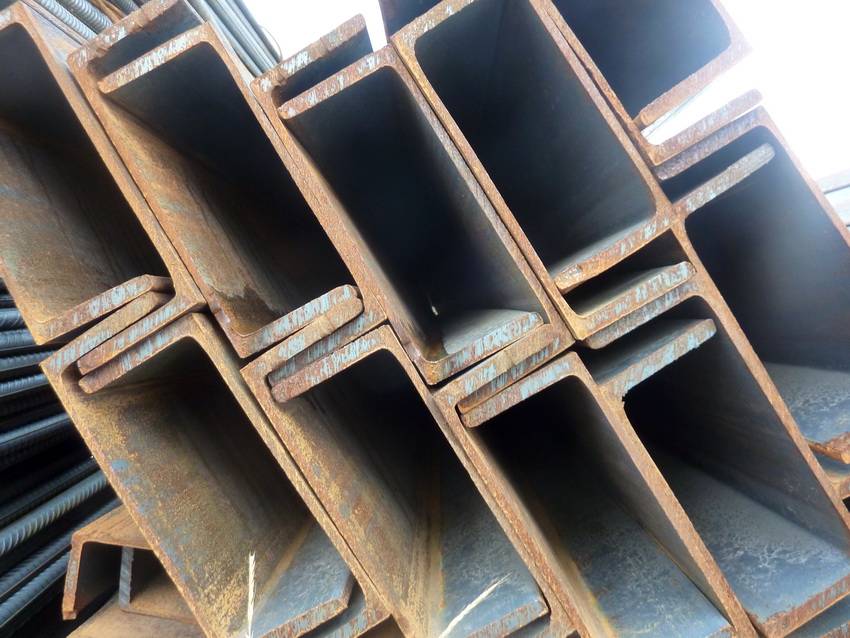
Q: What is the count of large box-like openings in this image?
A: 10